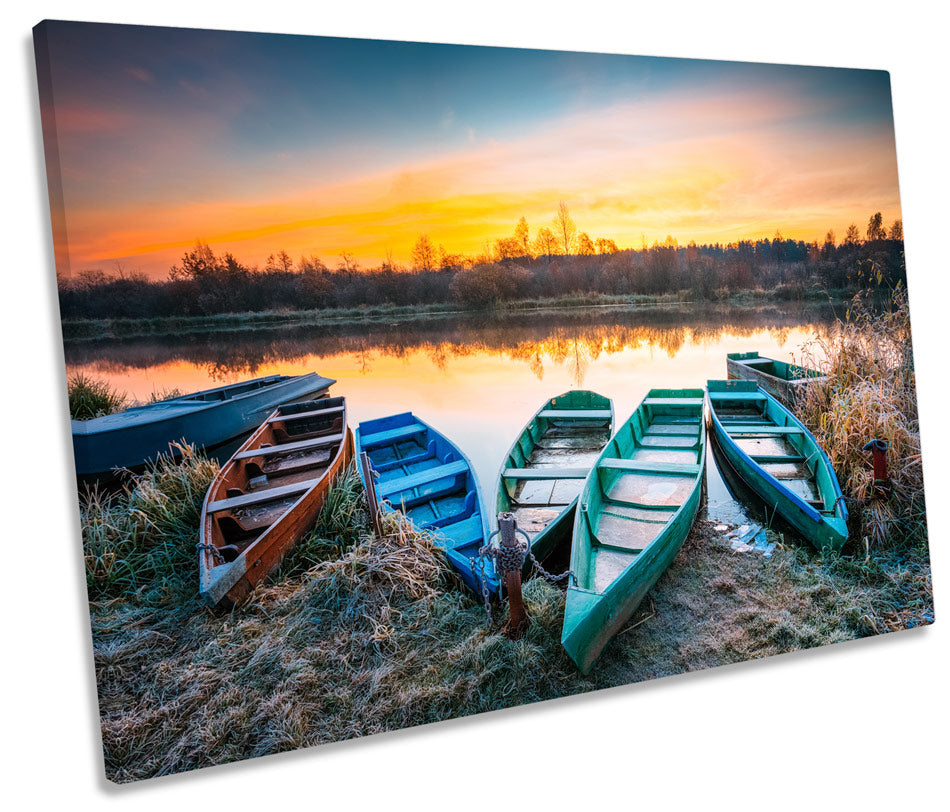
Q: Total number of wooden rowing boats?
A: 7